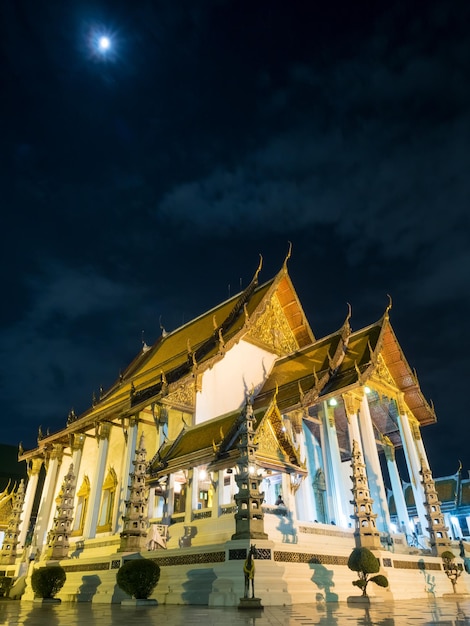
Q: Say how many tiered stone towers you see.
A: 6